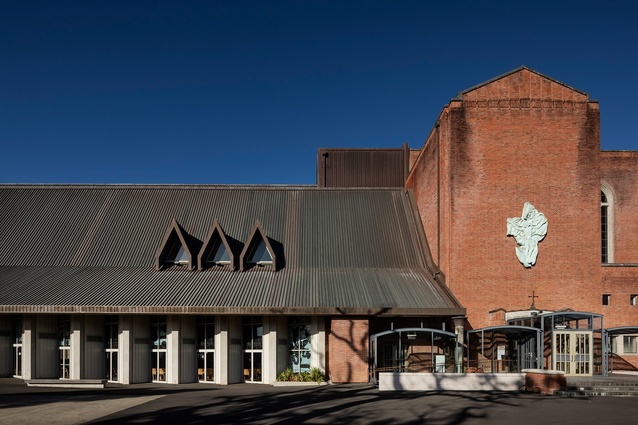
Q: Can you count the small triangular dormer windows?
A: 3